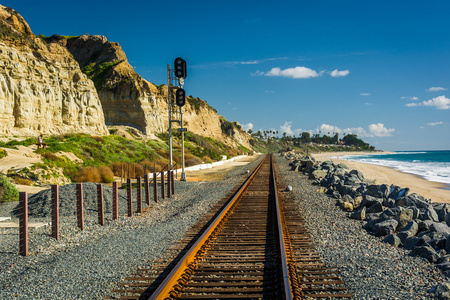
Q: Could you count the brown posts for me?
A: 12